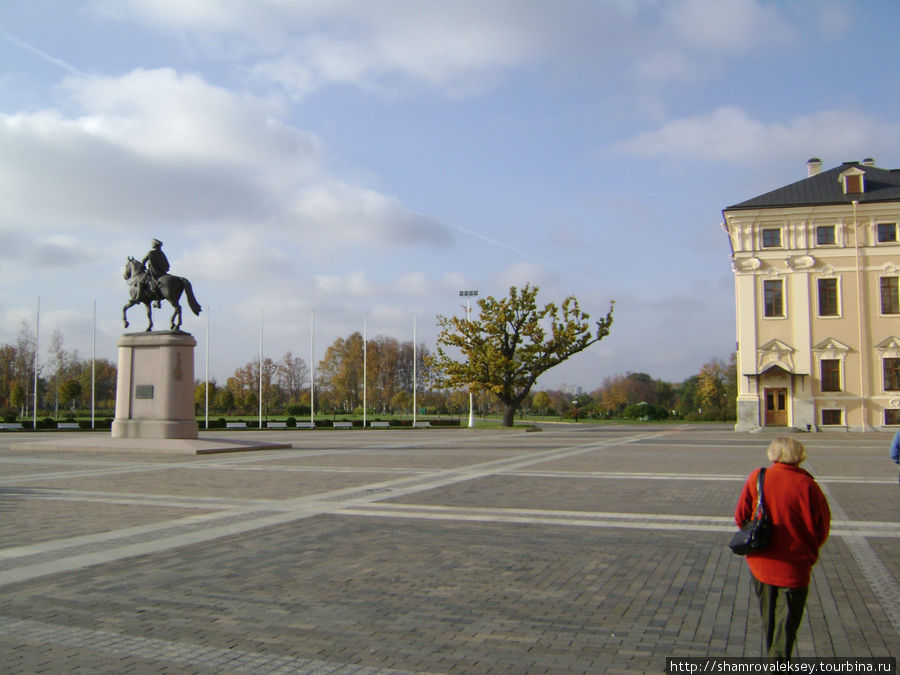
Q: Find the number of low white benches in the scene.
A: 8